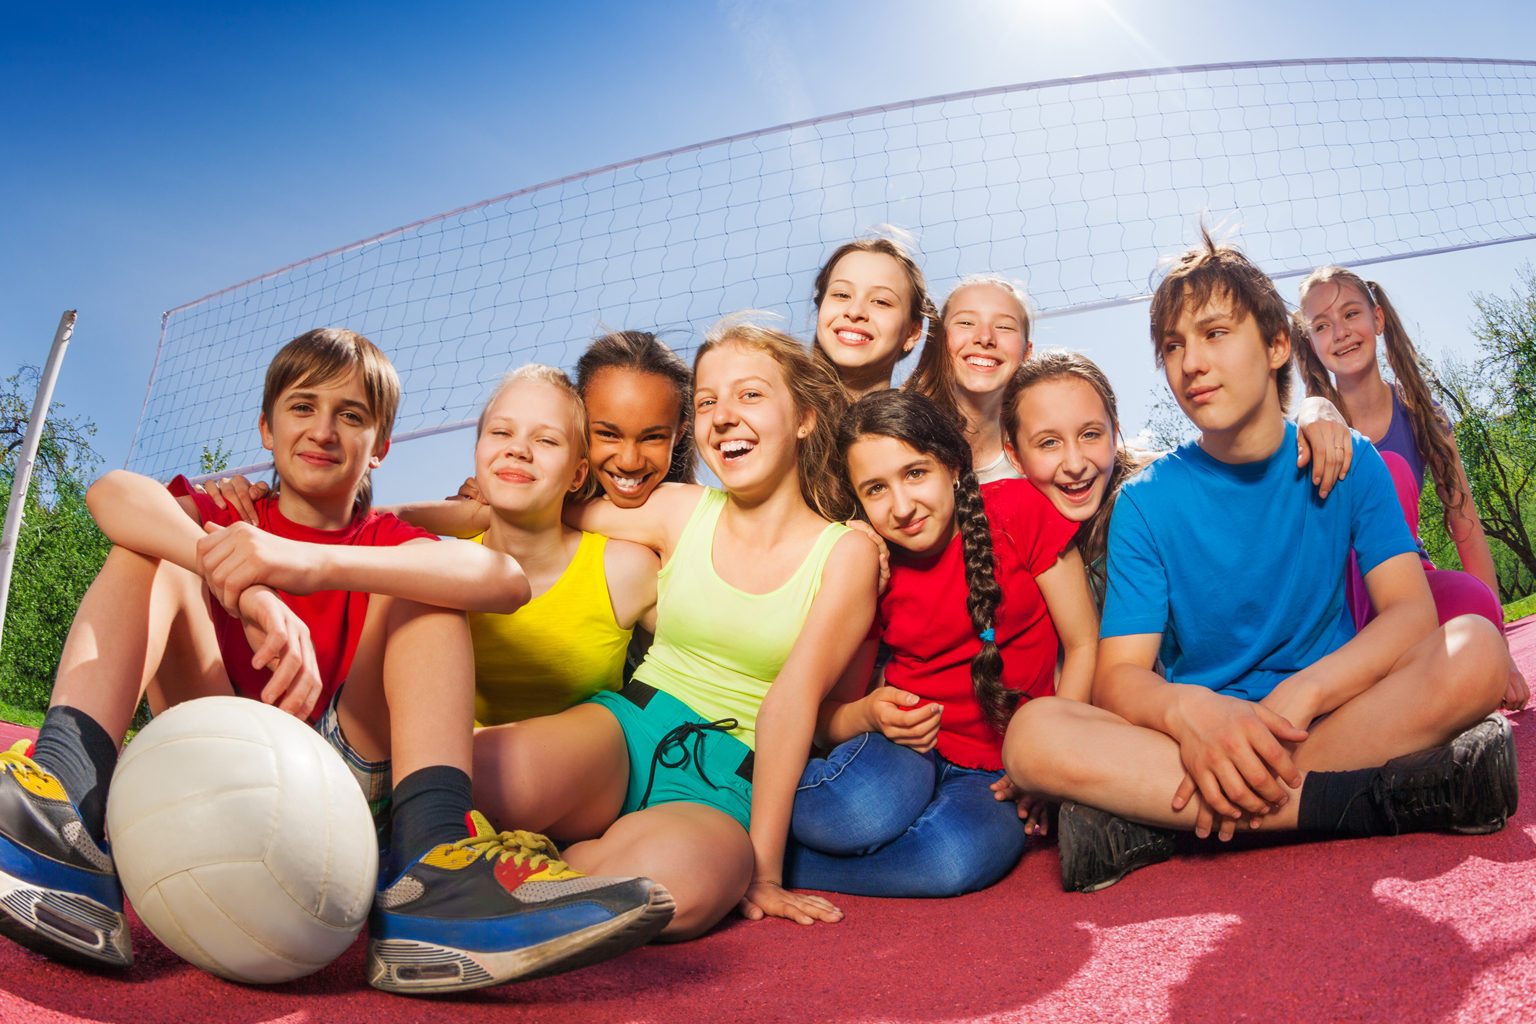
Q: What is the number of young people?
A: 10